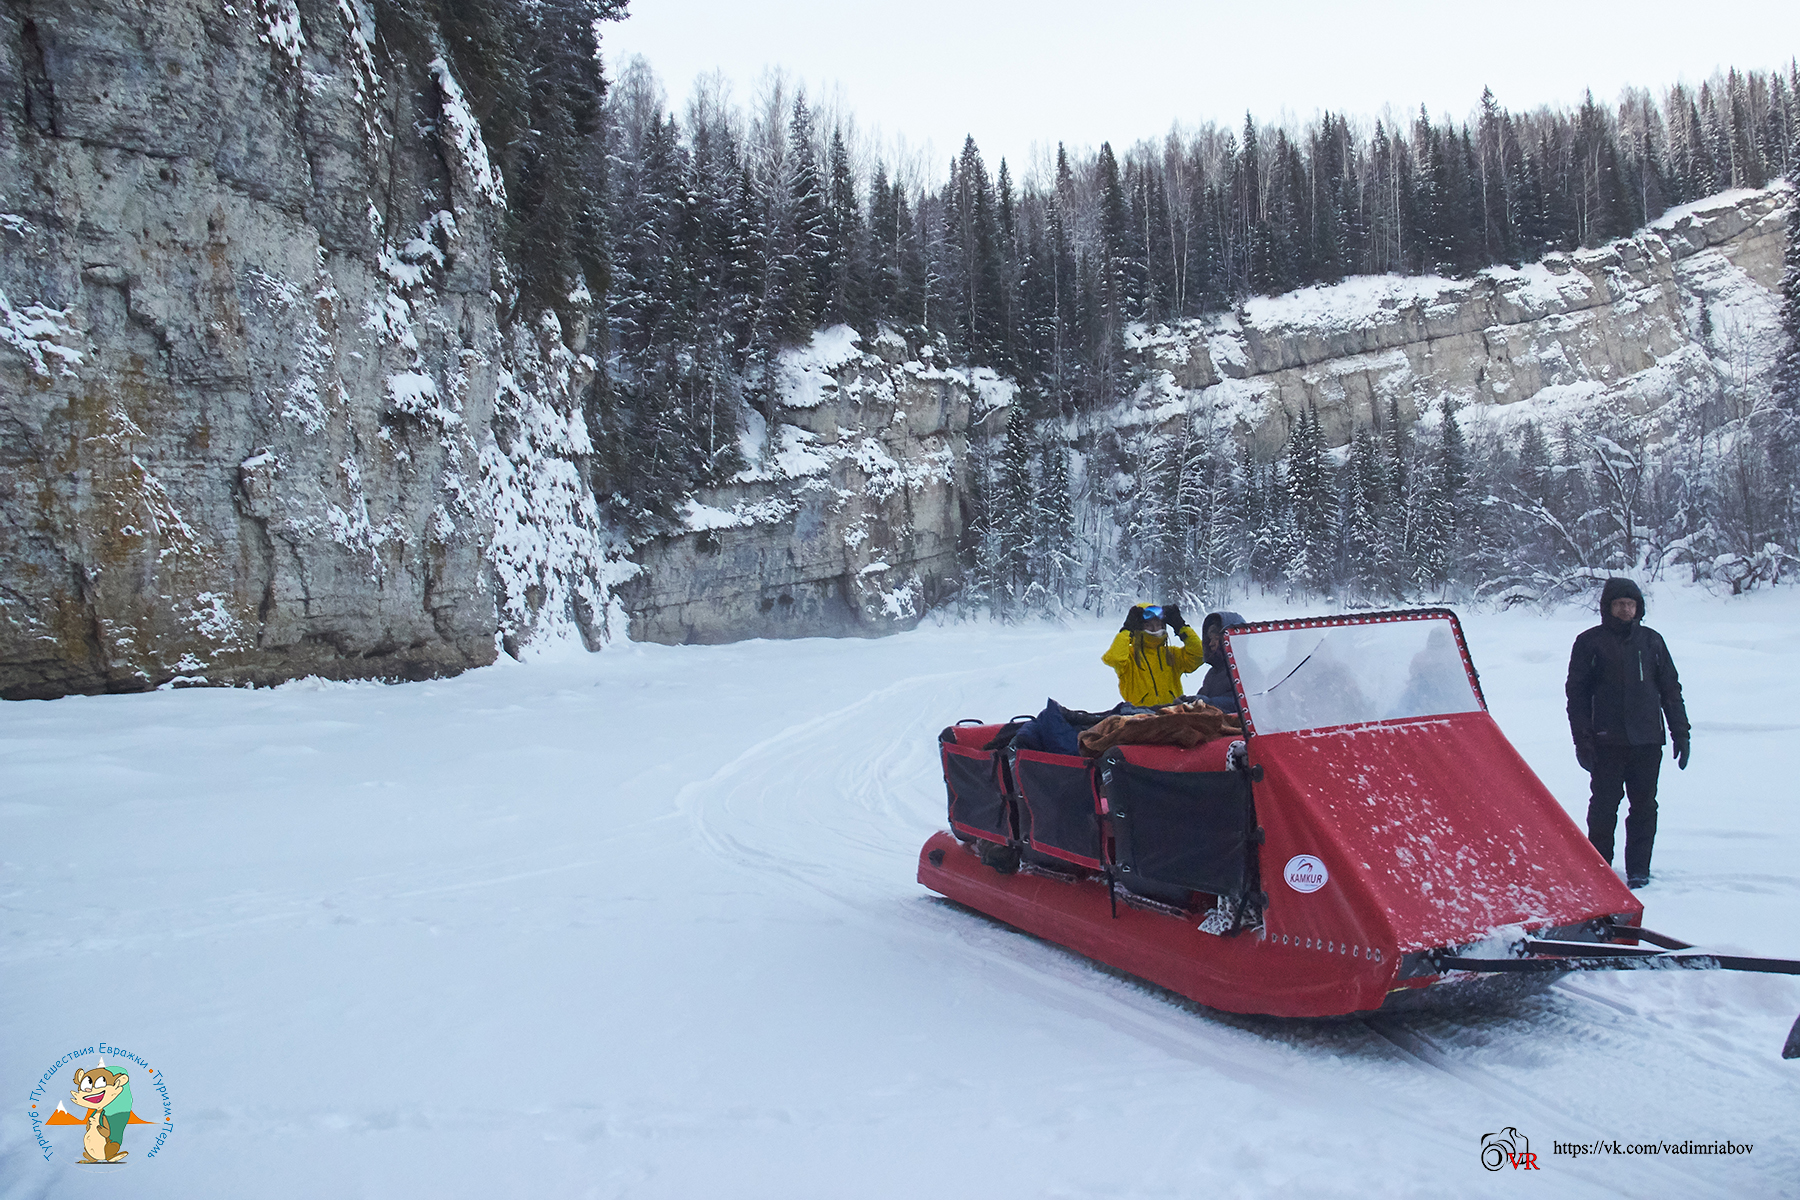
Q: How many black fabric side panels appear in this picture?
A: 3